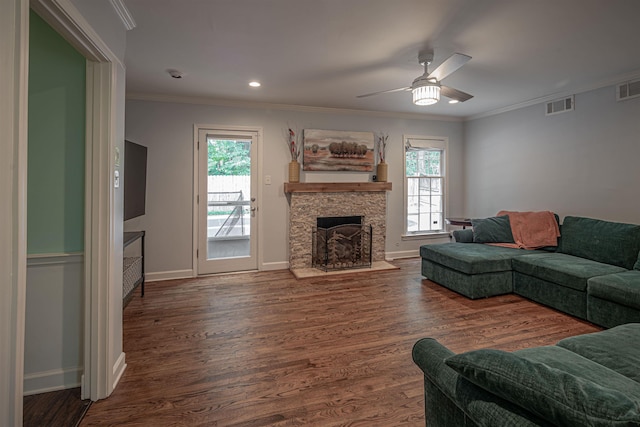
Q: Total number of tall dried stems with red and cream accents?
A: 2